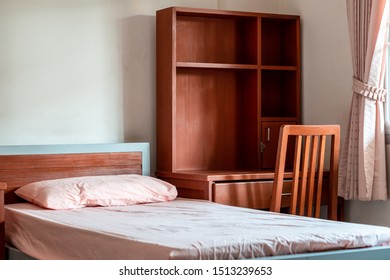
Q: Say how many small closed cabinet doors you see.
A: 1